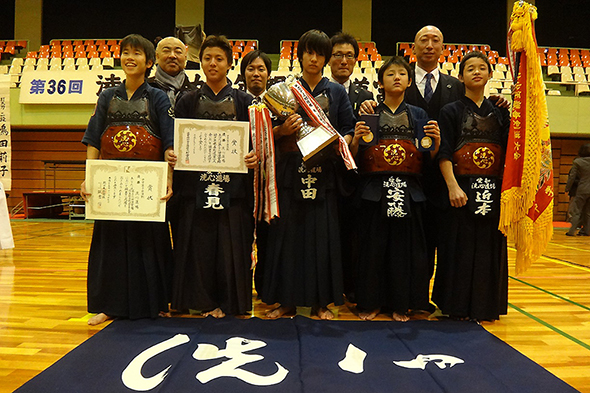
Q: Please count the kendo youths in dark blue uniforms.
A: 5